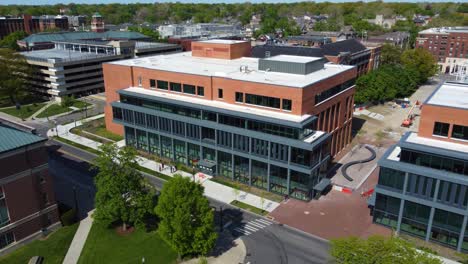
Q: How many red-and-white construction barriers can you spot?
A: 2